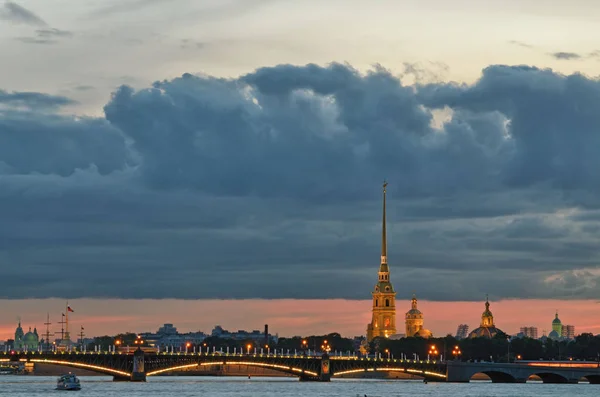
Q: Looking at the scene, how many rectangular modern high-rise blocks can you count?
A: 3